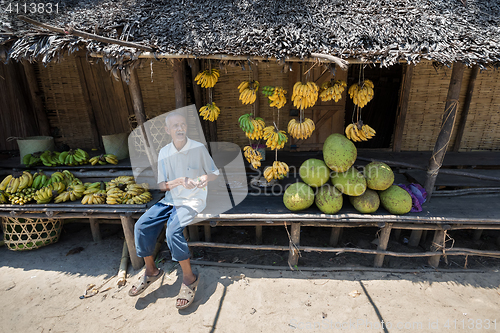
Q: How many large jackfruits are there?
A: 8